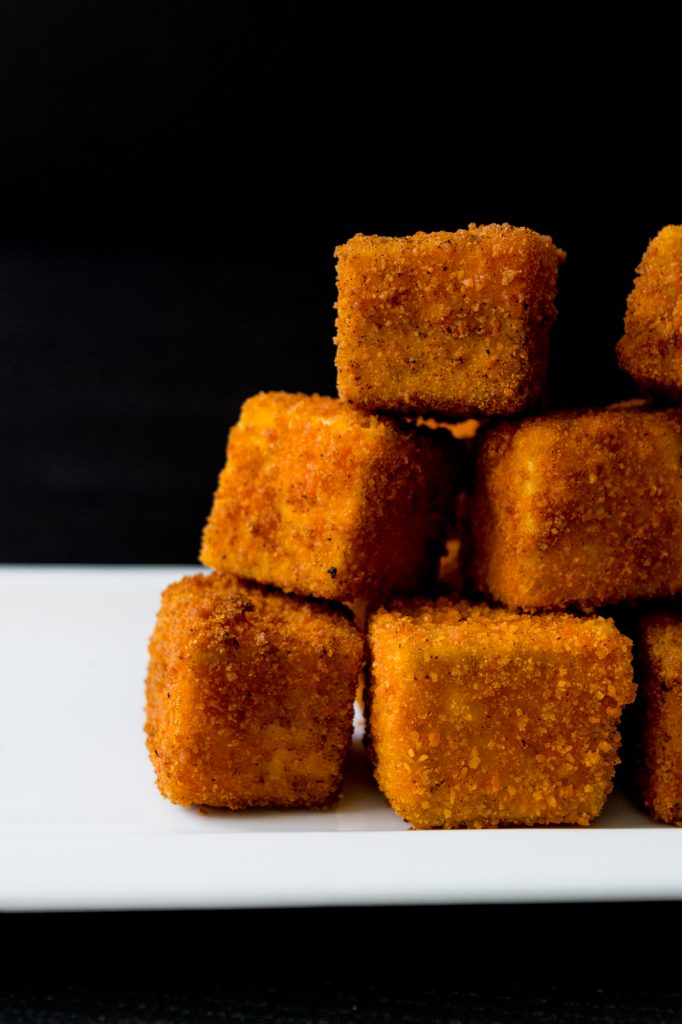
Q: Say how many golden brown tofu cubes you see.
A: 7